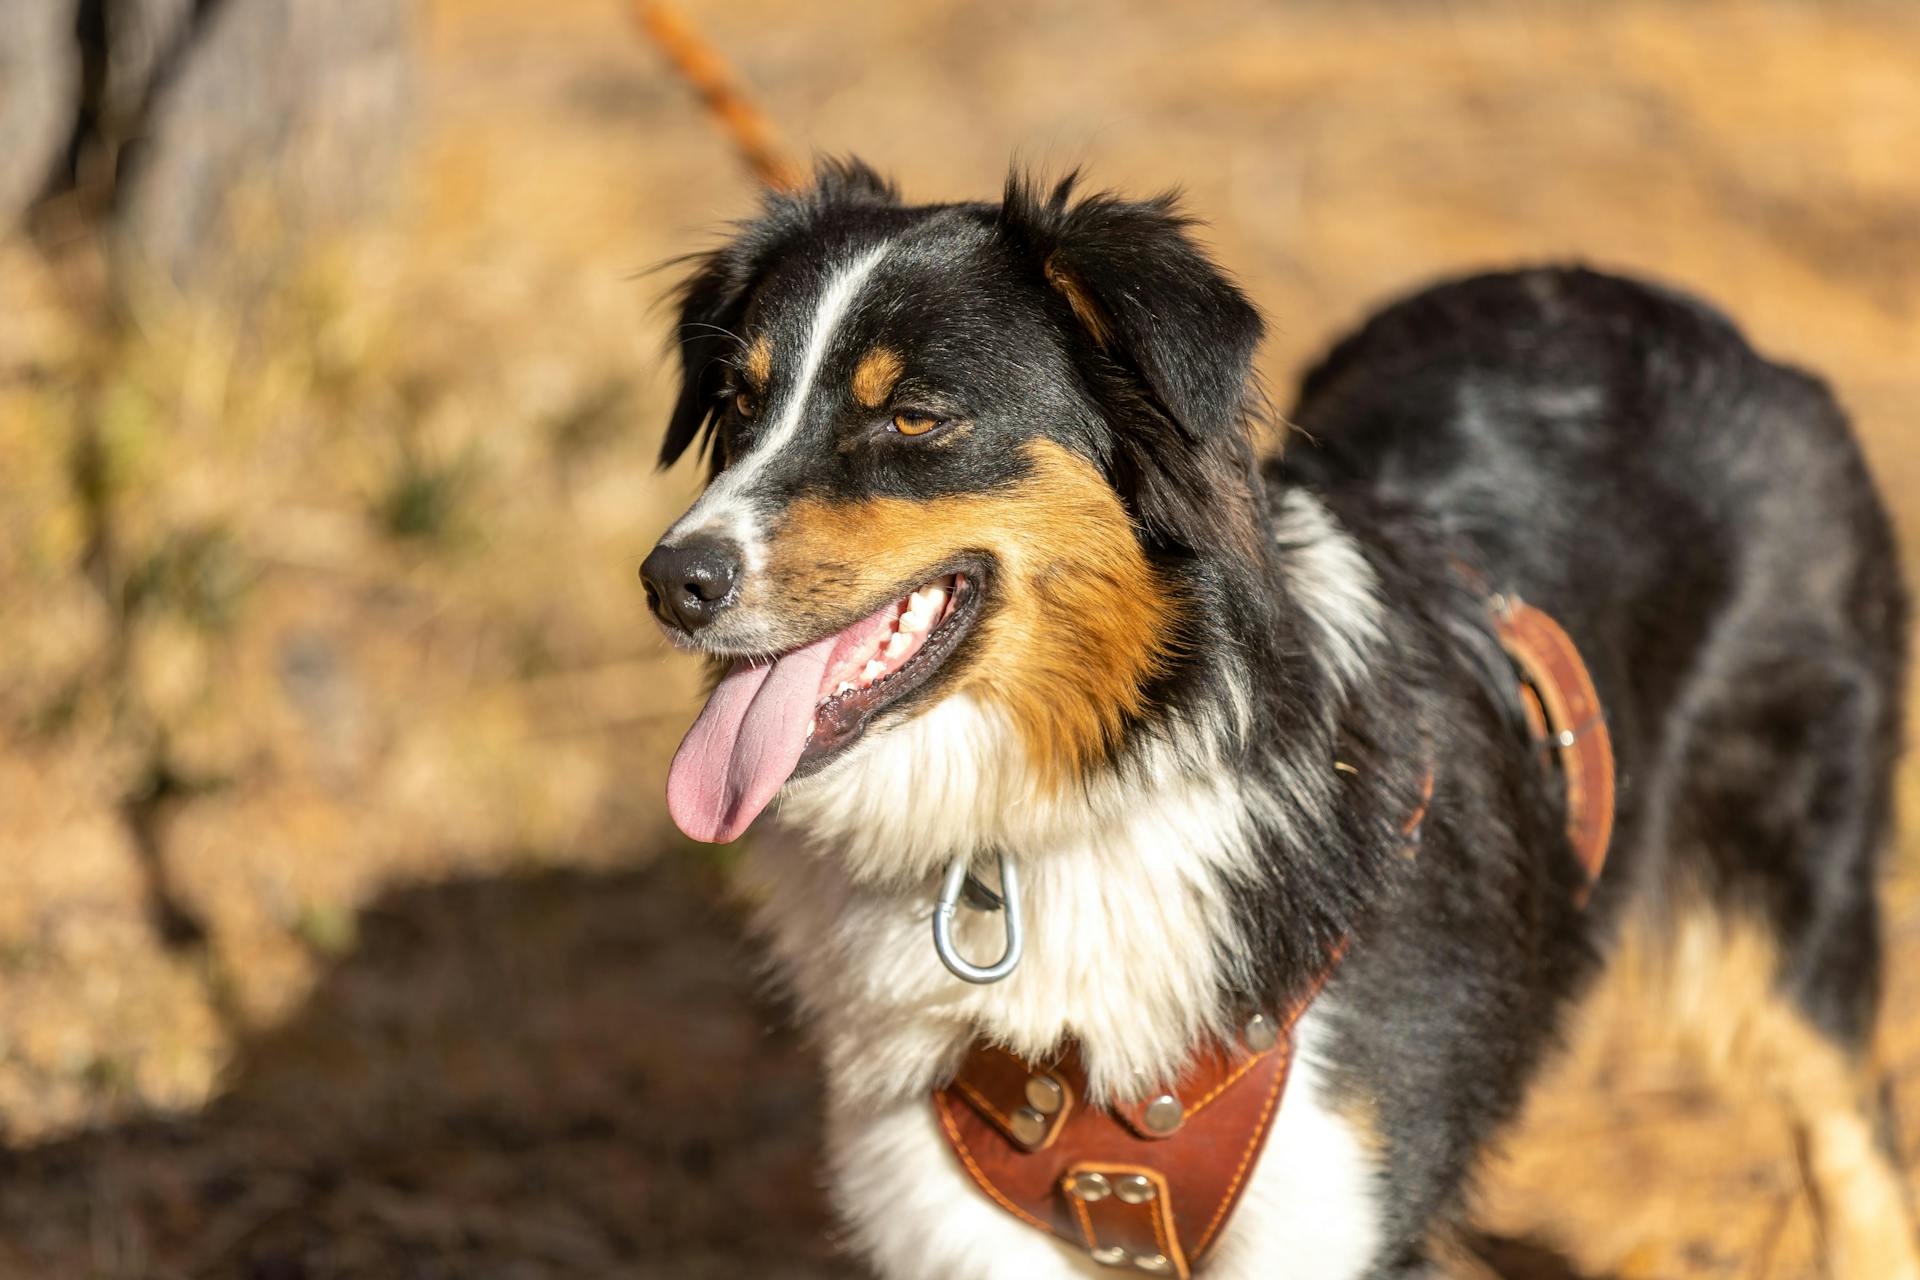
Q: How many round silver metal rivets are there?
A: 8